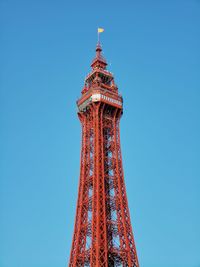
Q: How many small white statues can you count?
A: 0